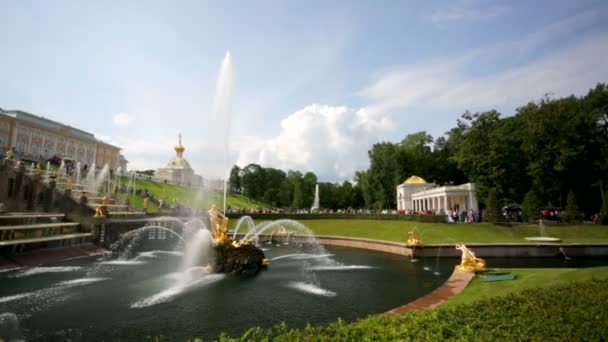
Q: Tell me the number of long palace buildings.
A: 1